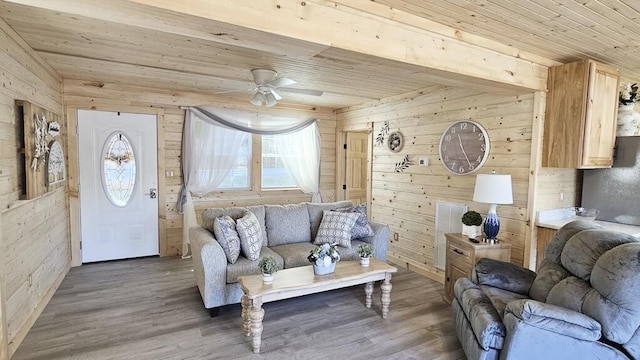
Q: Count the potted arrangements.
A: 4